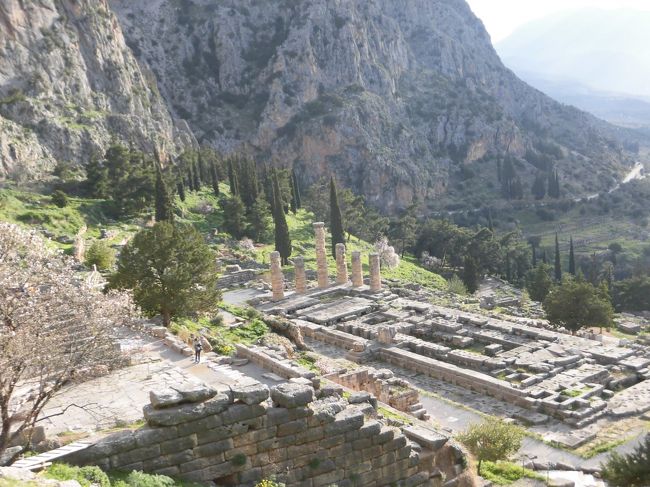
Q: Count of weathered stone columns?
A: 6